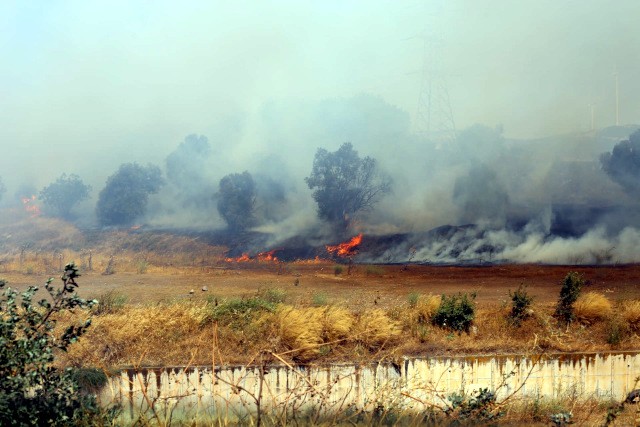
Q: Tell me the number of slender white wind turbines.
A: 2